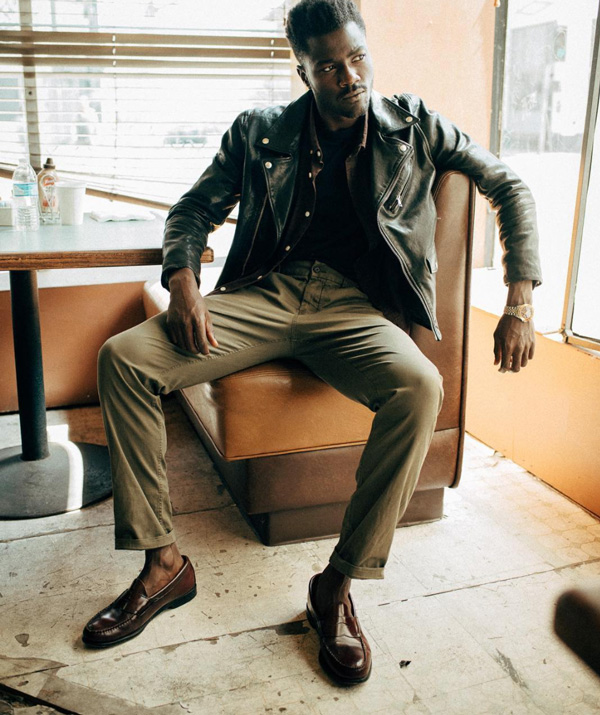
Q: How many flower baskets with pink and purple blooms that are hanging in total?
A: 0